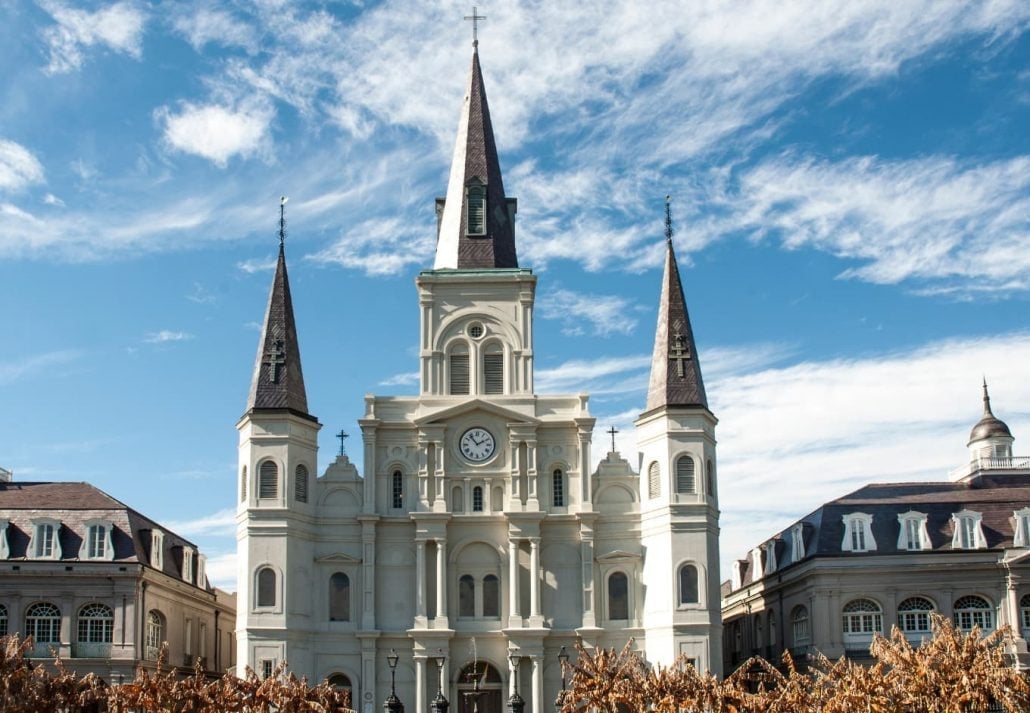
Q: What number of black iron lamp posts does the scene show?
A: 4